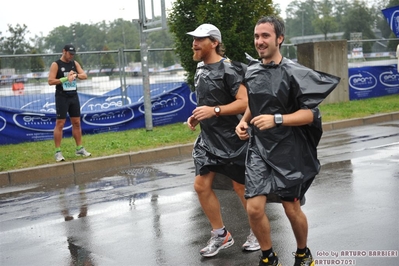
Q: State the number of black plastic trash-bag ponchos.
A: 2